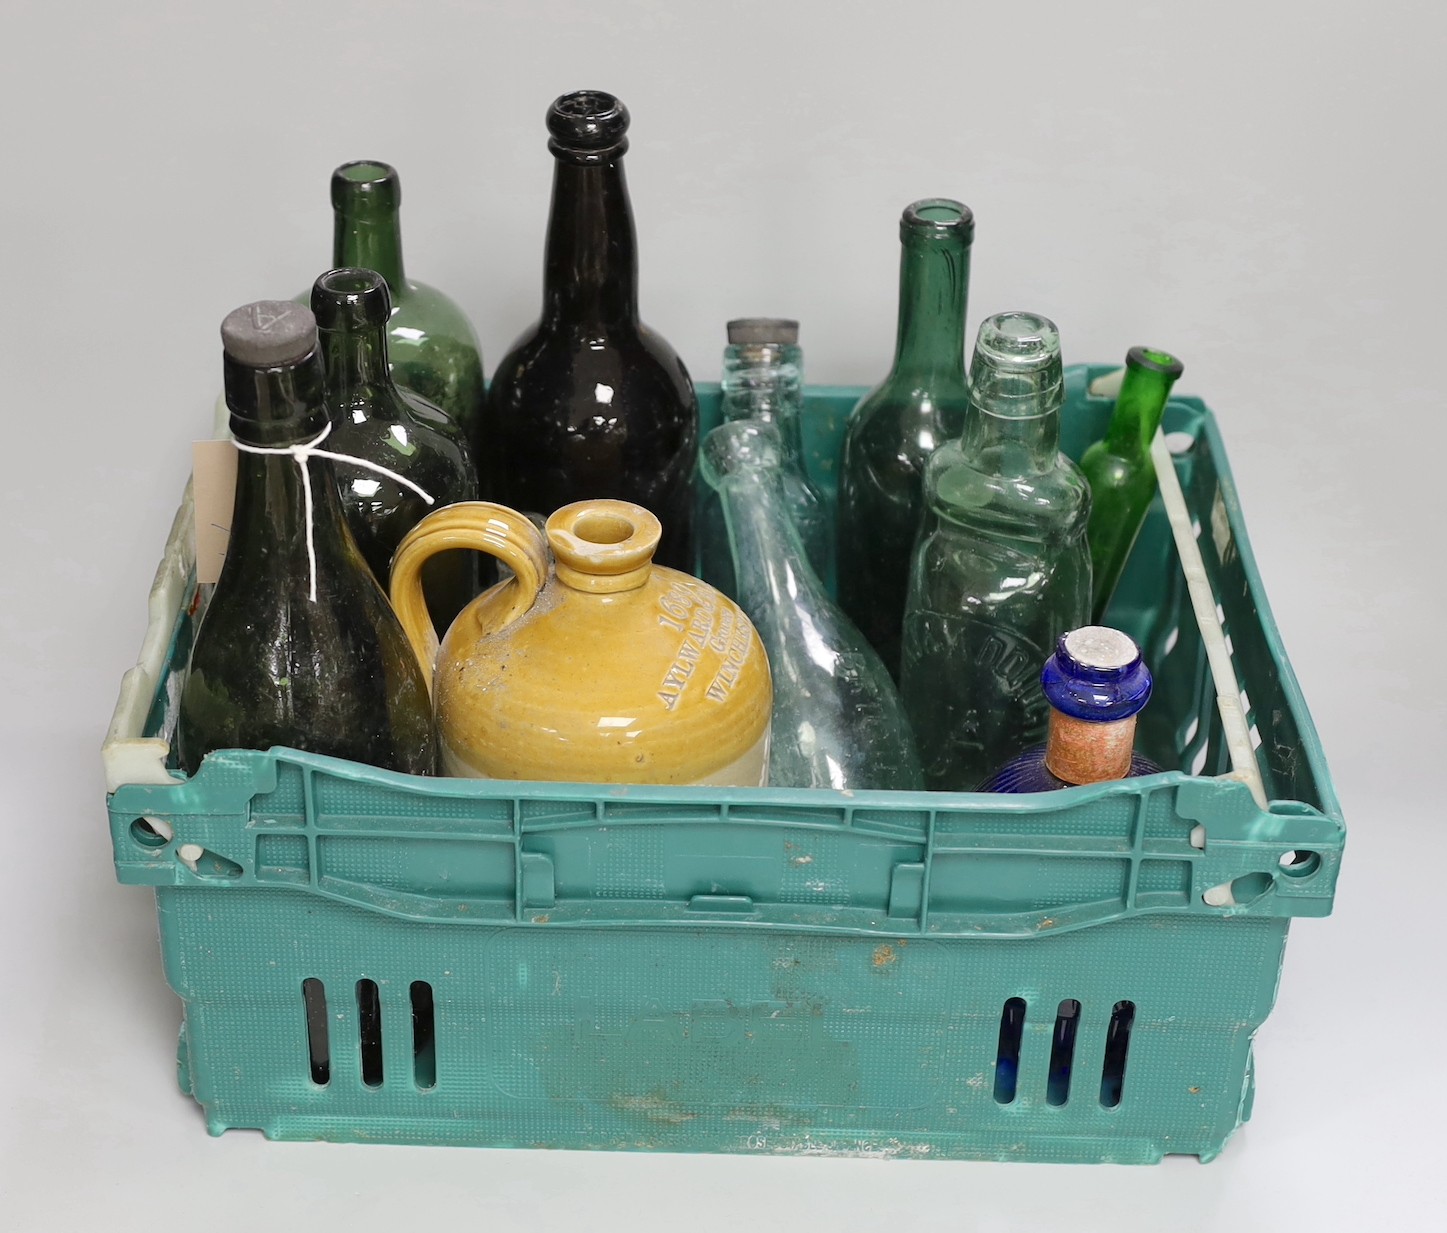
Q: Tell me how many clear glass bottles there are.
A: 3